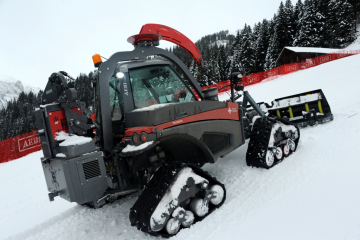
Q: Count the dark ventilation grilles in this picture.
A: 1